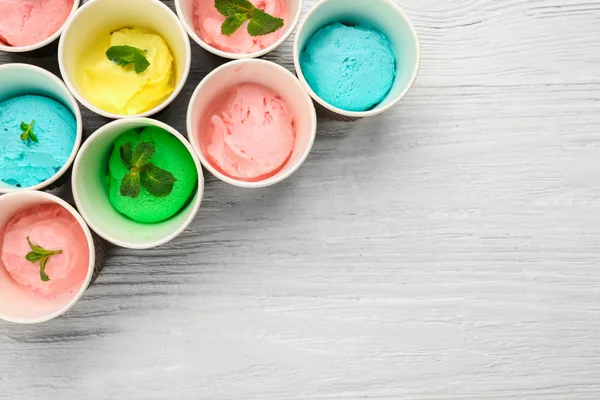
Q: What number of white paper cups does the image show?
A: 8